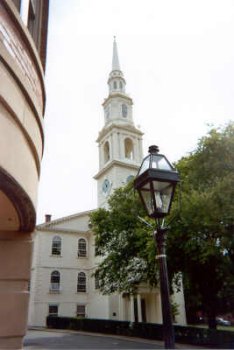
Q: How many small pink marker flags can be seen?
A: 0